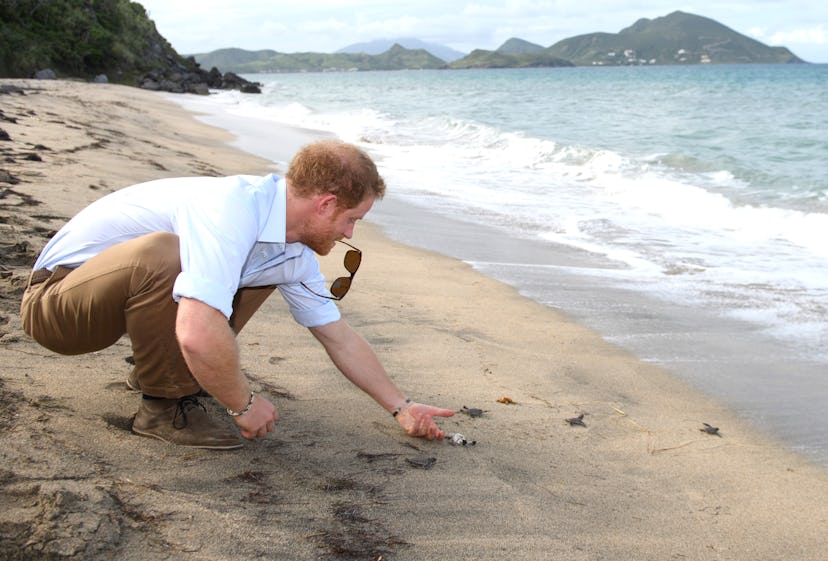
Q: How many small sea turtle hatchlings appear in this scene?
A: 5